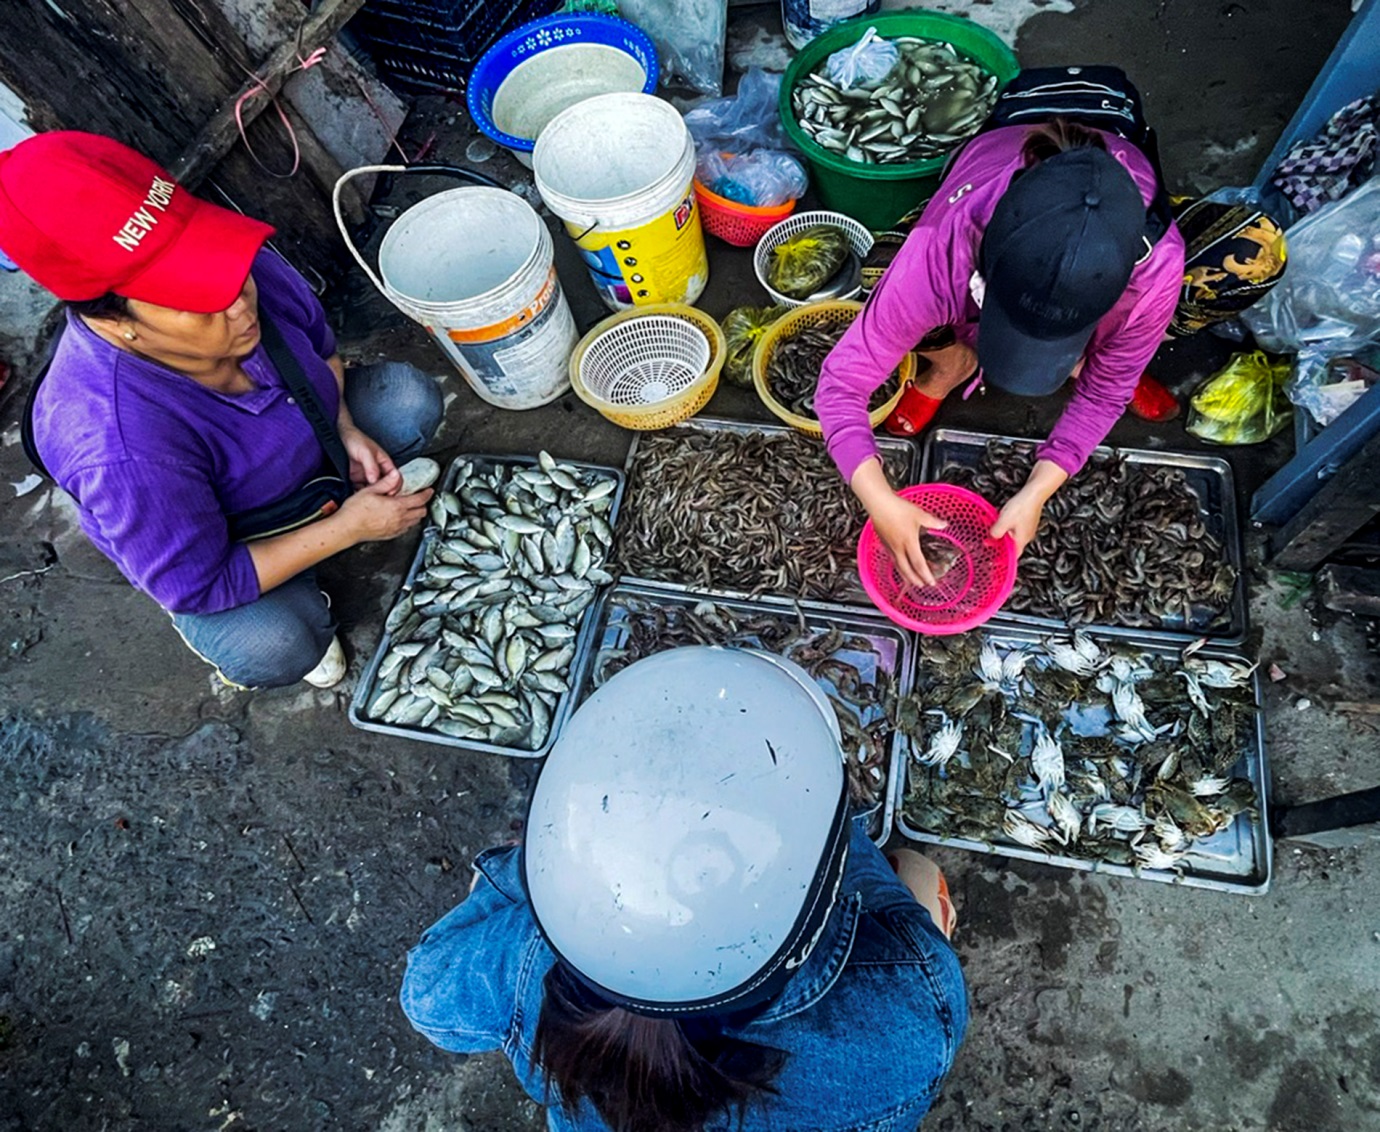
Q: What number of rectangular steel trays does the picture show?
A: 5